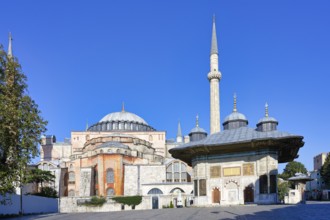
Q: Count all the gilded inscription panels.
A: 3